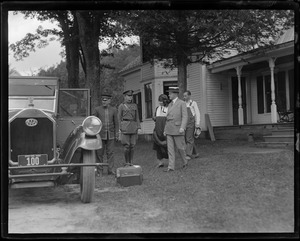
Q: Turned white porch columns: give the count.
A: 2